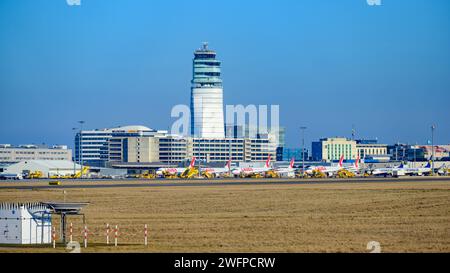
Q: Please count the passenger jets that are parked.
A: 8